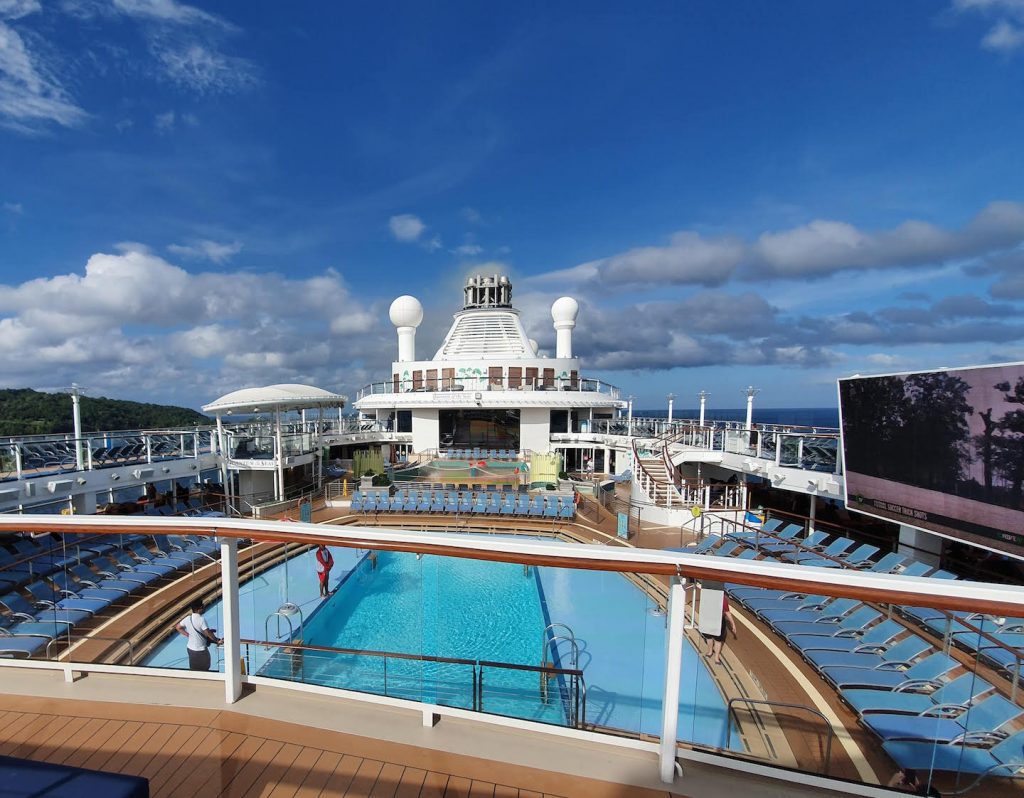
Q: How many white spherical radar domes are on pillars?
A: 2